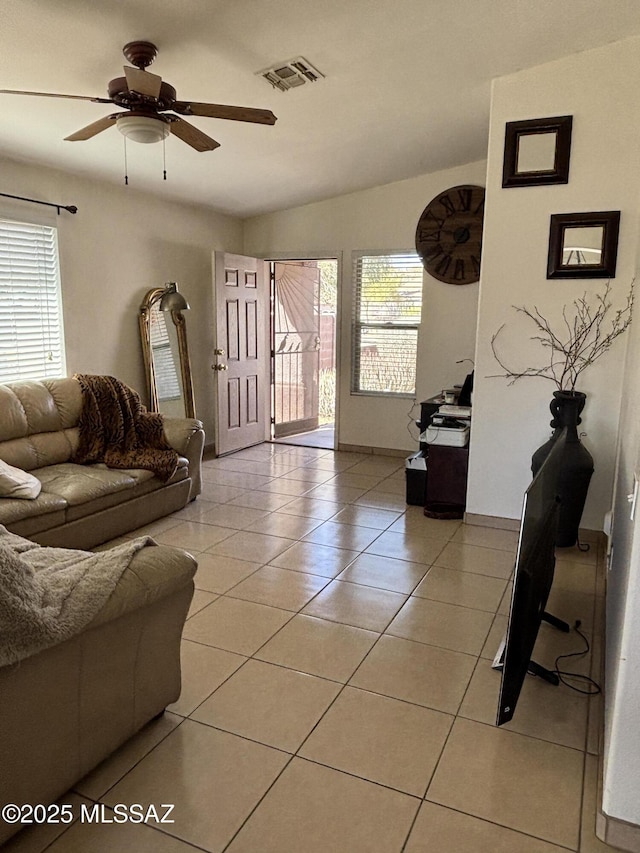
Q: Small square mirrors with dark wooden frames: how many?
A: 2